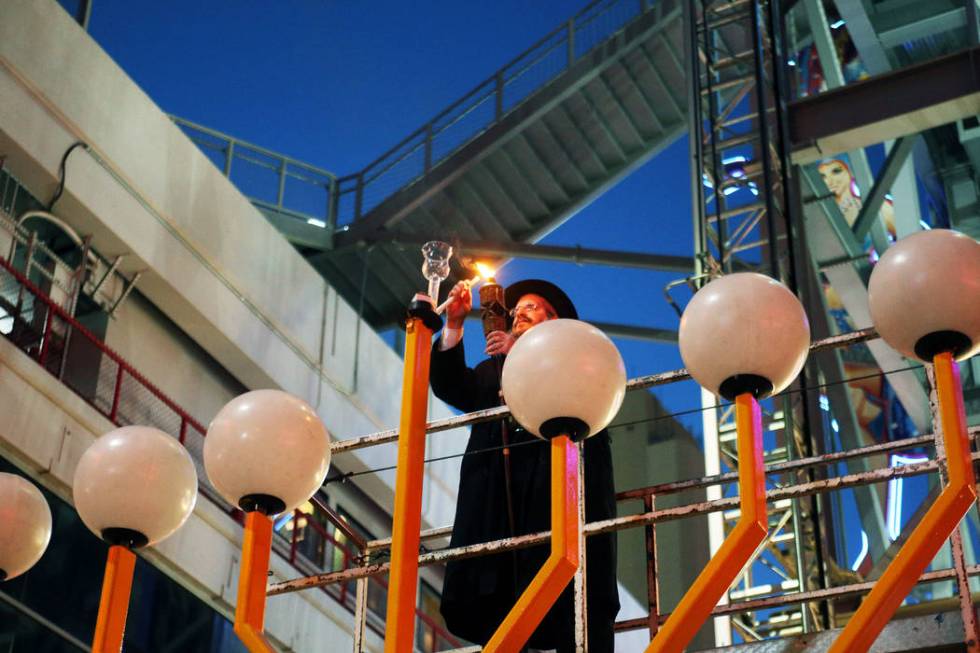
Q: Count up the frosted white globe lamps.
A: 6